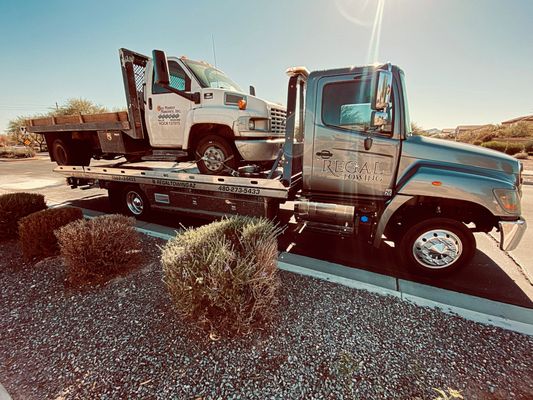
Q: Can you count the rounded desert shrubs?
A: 4